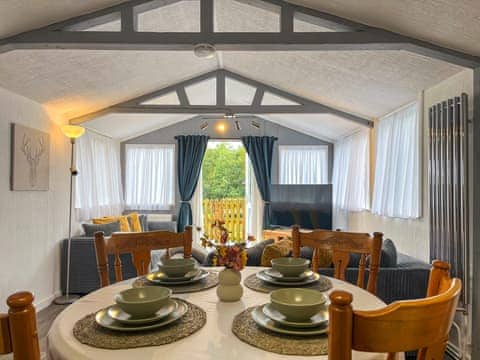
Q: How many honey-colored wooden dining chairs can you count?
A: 4